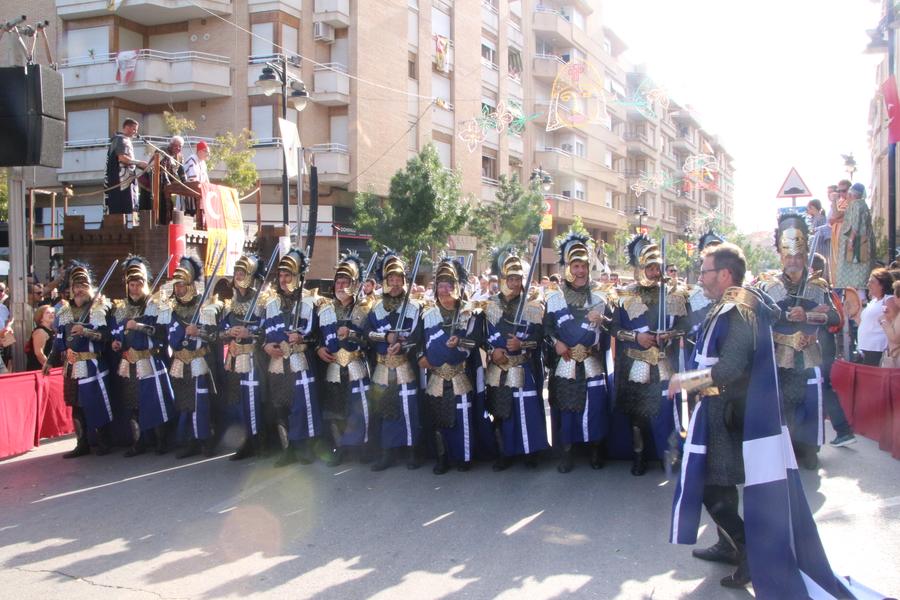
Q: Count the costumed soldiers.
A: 14